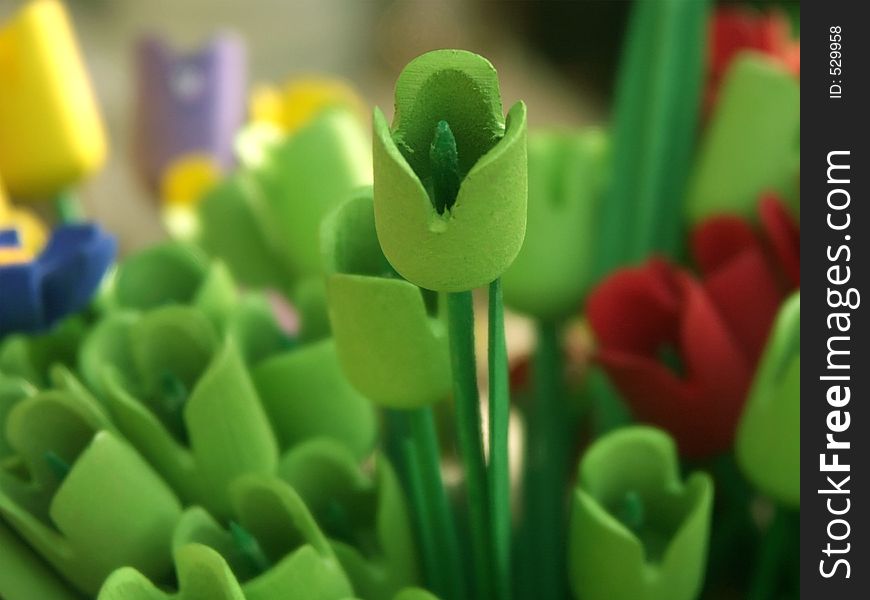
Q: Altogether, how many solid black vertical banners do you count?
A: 1